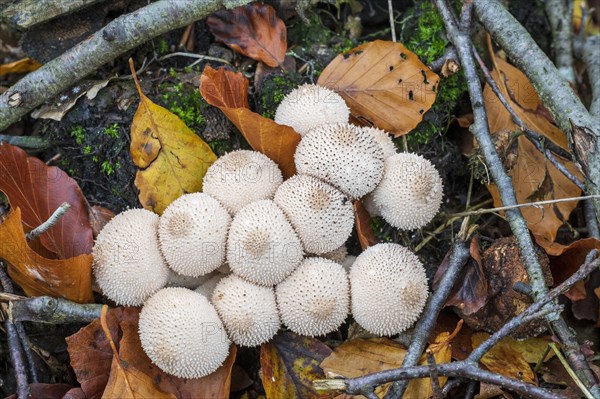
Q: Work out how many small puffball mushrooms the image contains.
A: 13